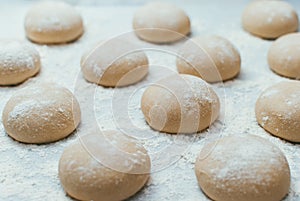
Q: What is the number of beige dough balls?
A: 12